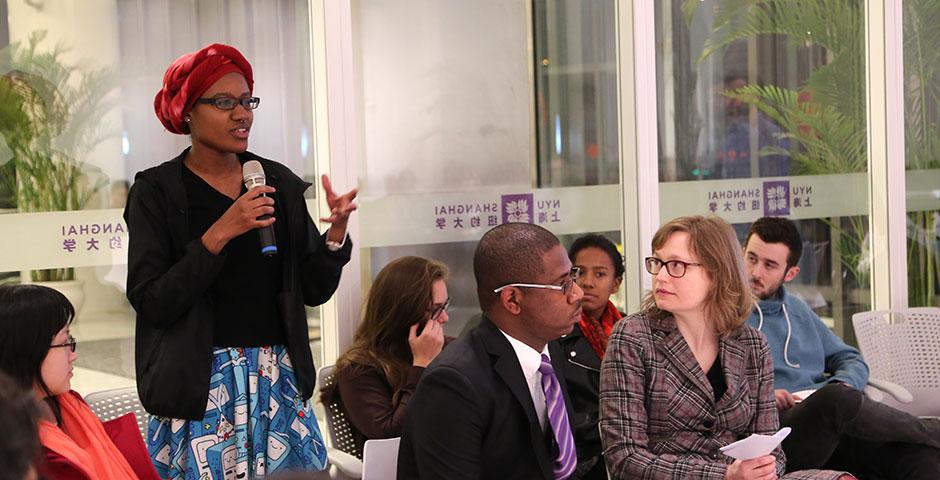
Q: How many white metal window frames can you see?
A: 3